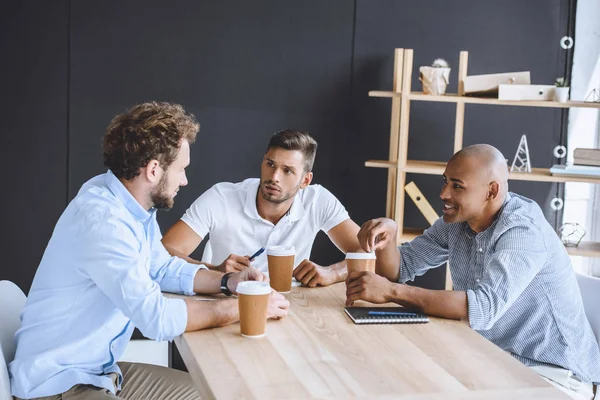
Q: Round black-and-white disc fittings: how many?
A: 3